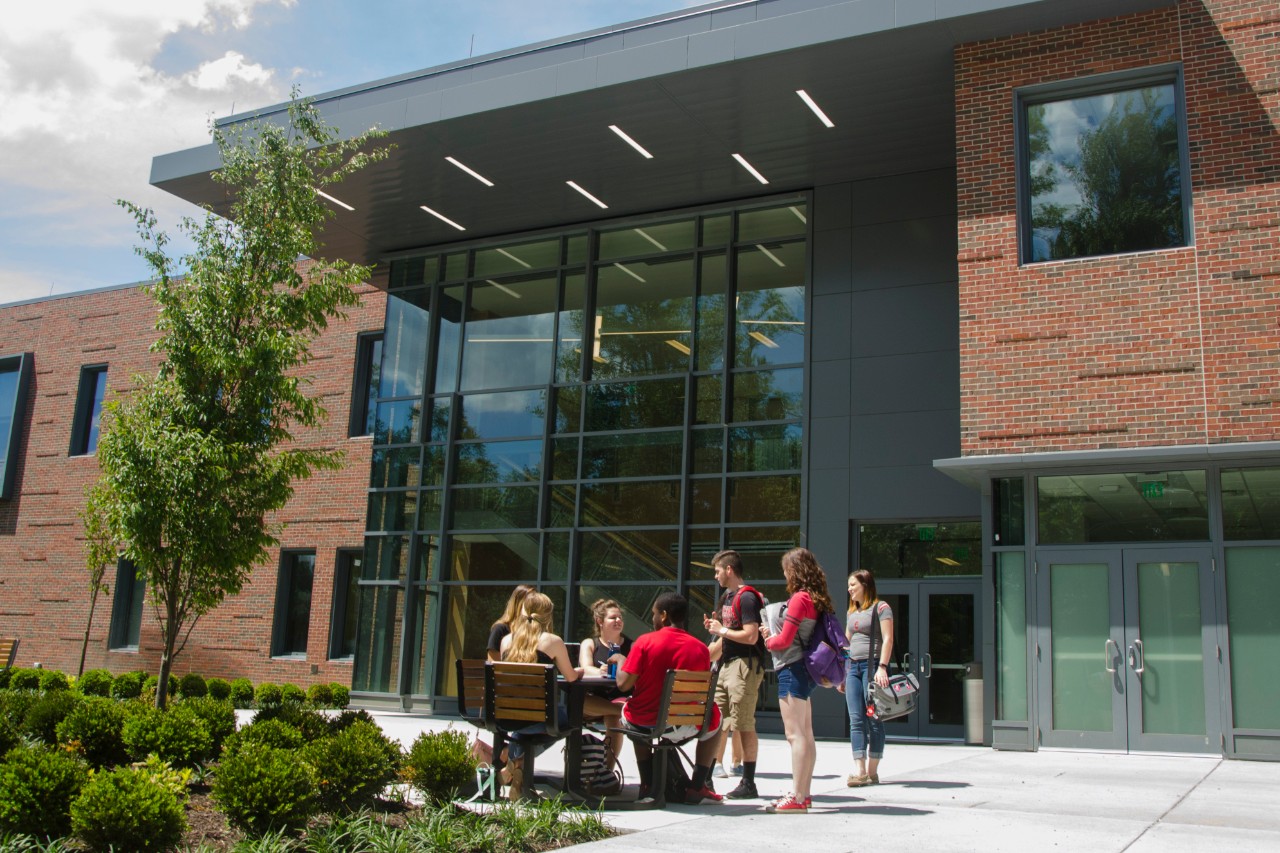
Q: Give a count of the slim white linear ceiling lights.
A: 7